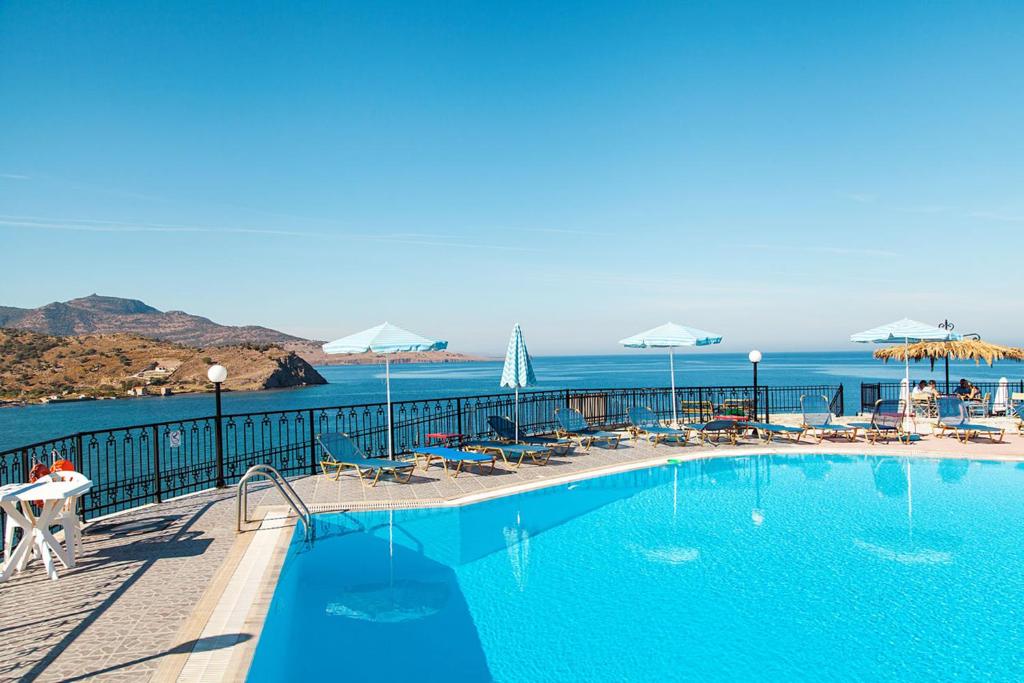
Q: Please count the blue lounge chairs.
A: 12